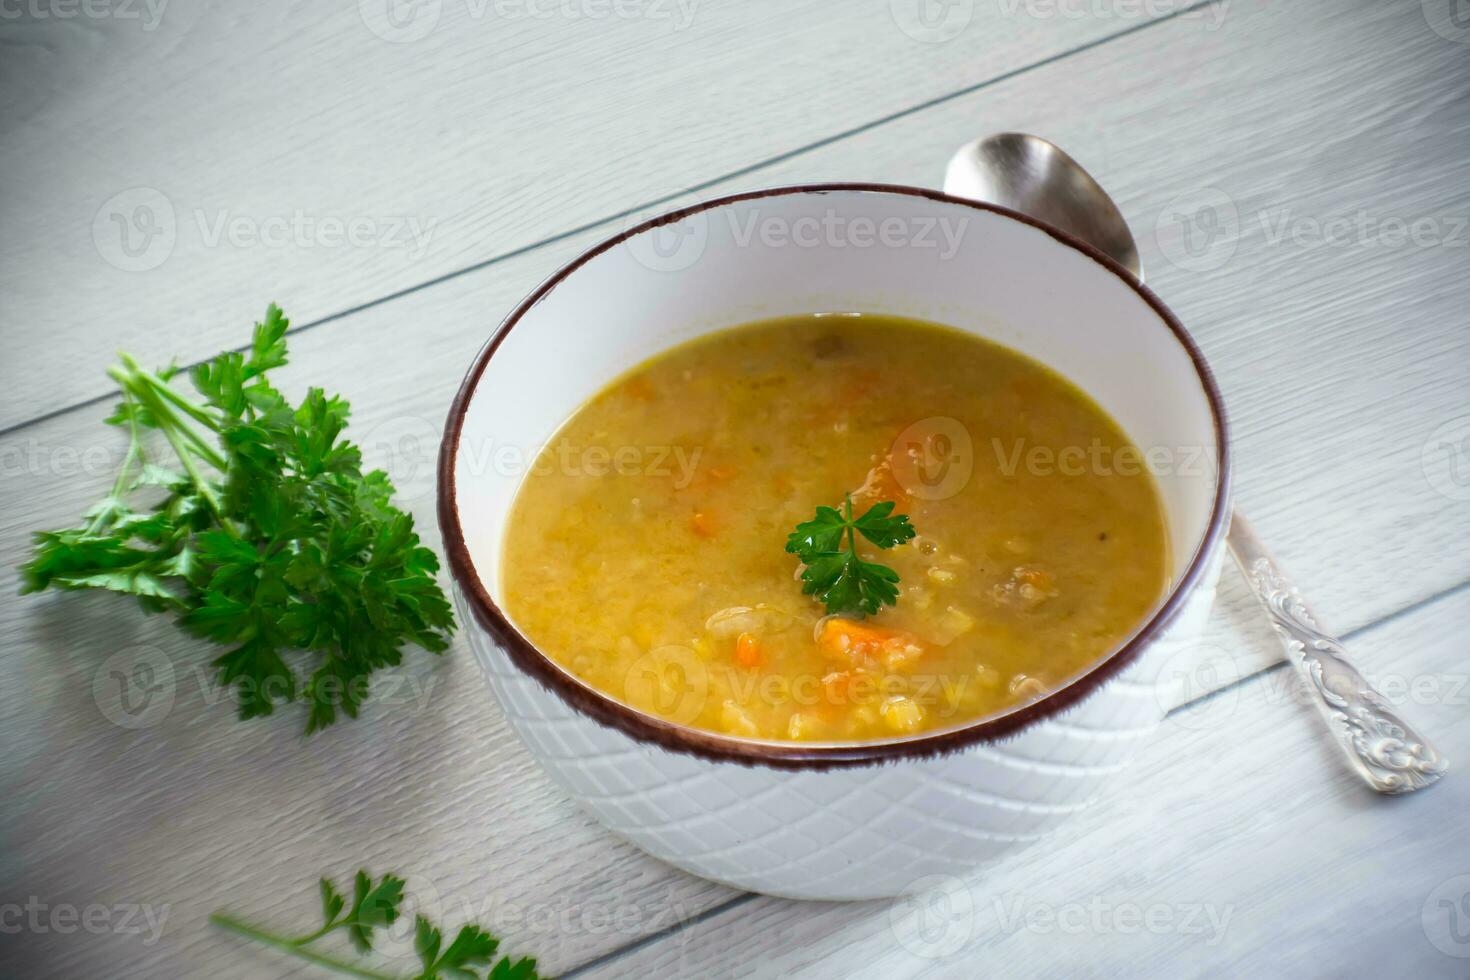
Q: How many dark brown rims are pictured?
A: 1